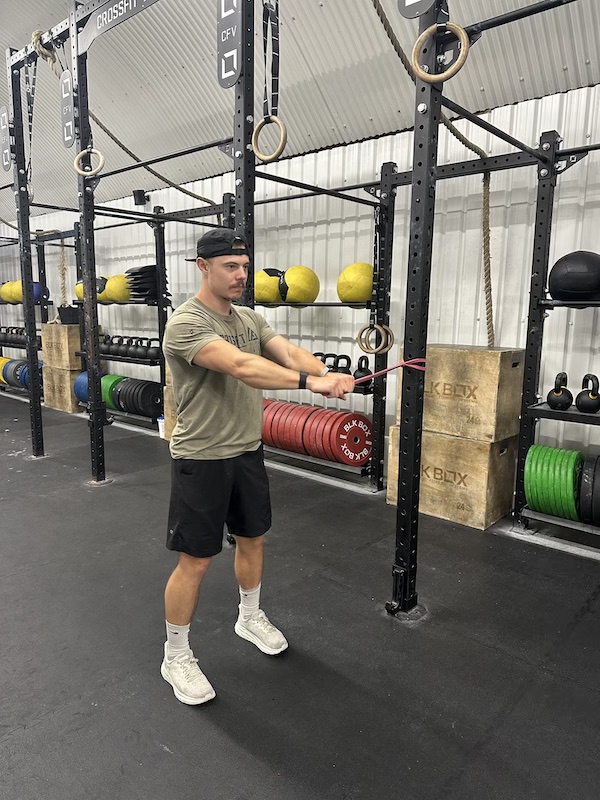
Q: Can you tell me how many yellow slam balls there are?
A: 8